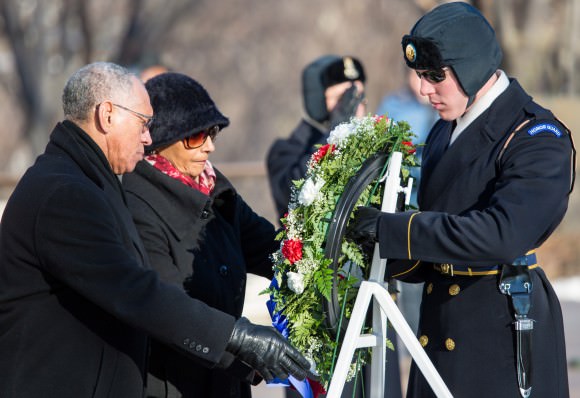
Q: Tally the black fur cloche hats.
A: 1